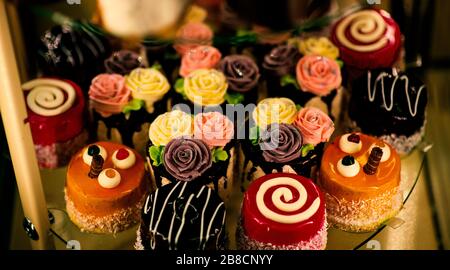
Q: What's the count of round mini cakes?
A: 13